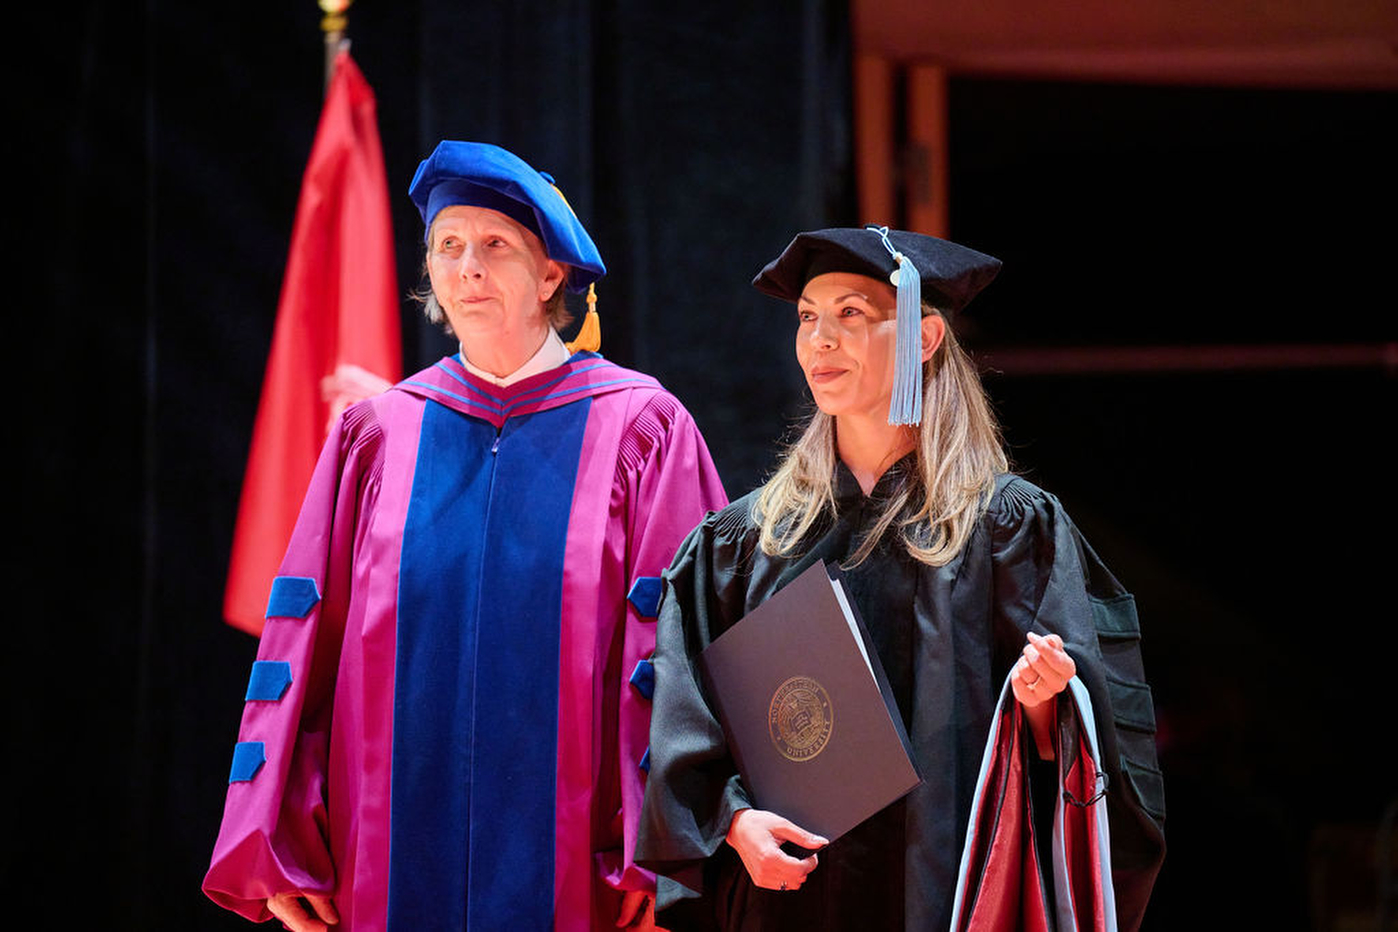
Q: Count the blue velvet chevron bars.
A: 6